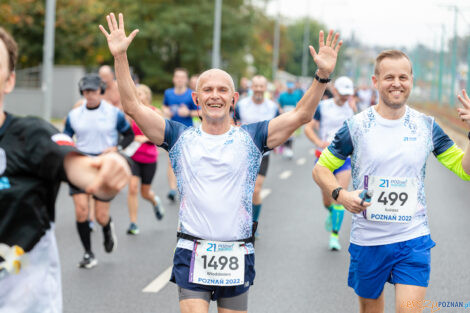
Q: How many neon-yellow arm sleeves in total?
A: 2